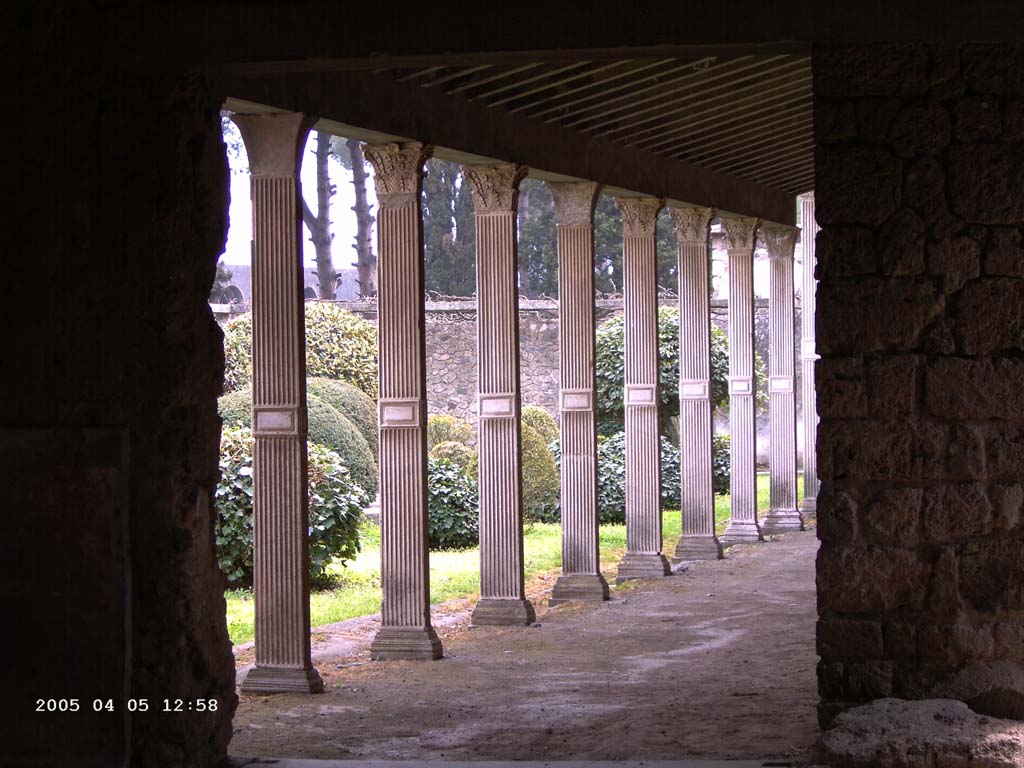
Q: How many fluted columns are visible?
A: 9